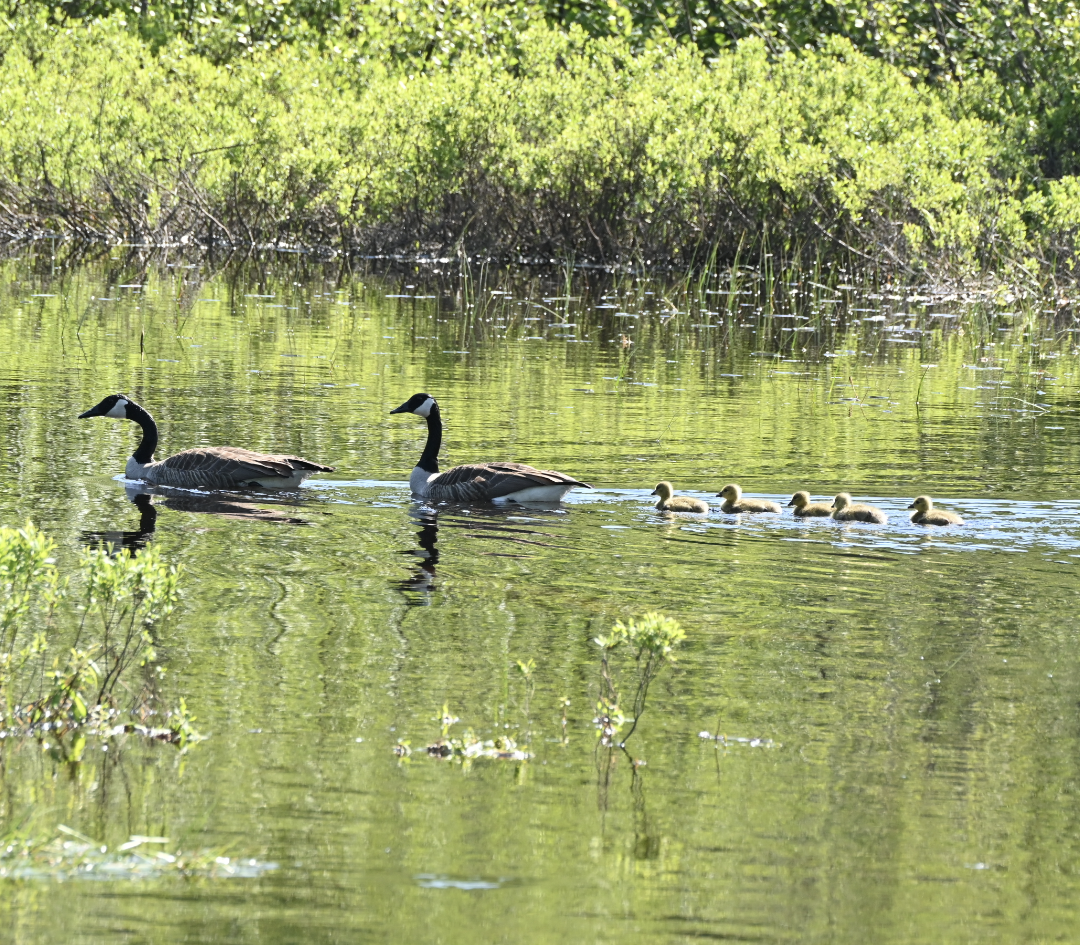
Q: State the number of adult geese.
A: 2